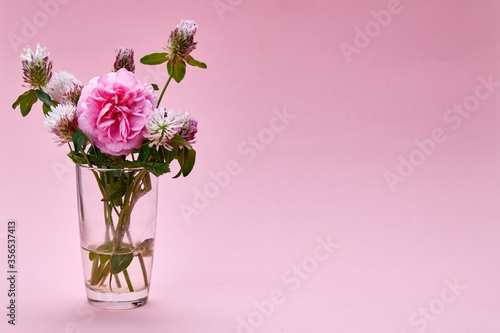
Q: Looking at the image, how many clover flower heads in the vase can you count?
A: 7